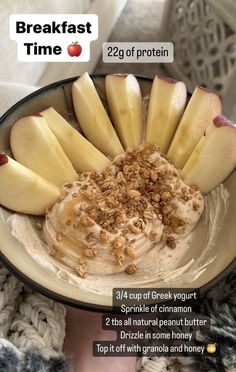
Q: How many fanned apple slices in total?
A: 8